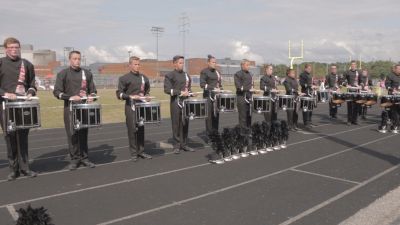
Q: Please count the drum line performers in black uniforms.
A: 13